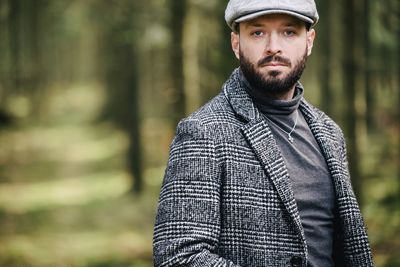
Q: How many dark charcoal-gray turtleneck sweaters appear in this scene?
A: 1